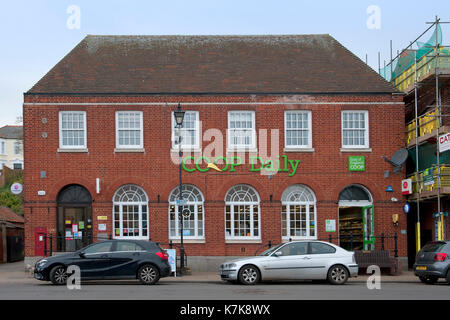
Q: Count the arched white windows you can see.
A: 4